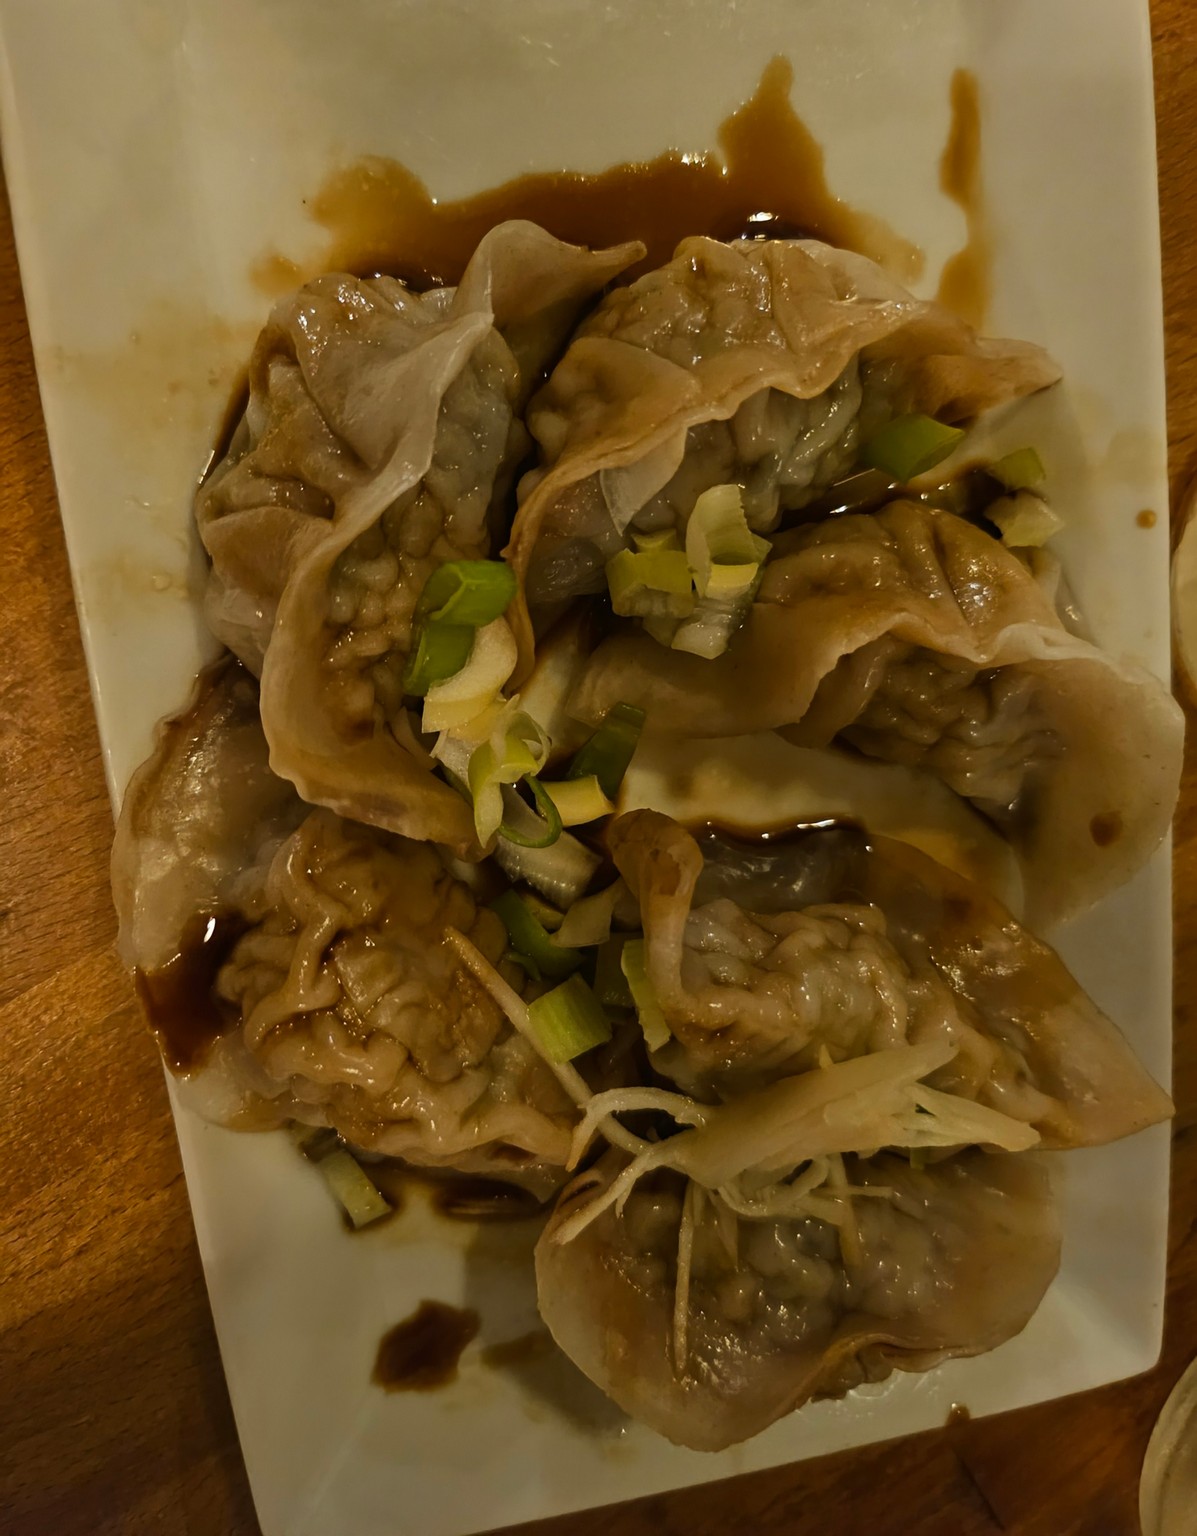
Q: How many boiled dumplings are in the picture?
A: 6